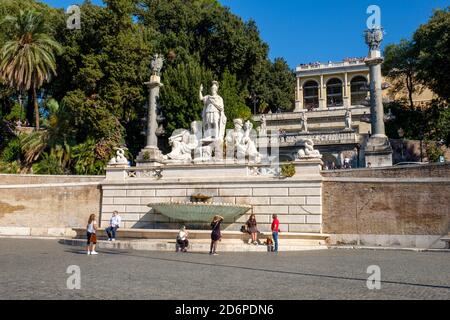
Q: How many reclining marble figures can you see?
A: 2